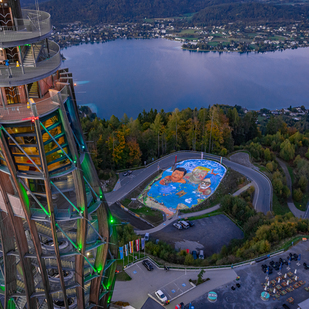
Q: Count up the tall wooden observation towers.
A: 1